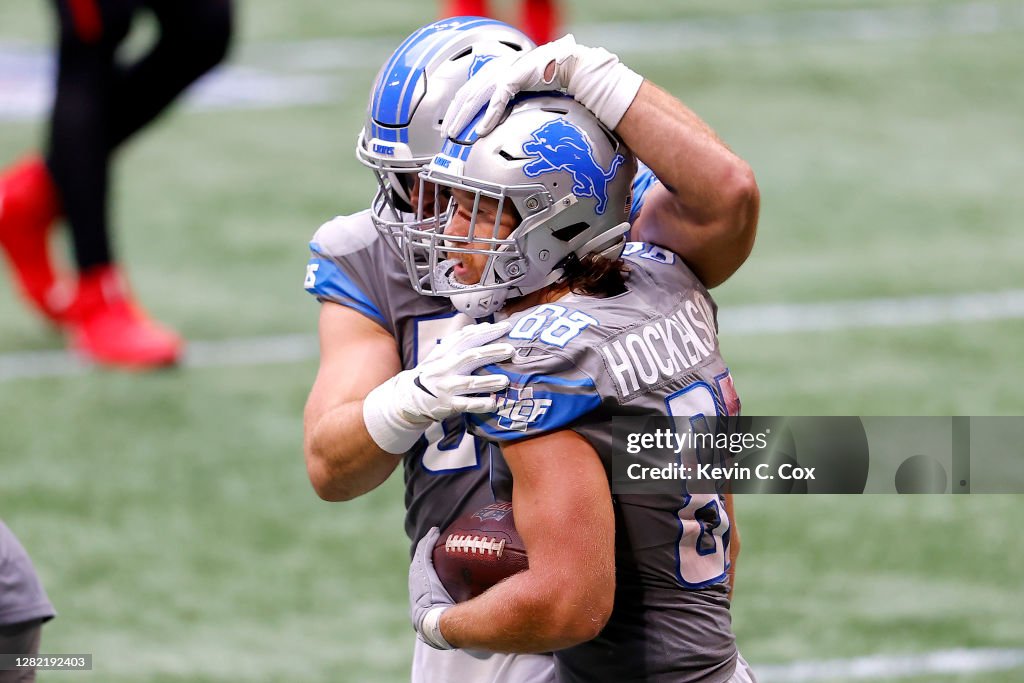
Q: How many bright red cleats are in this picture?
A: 2